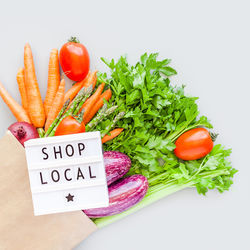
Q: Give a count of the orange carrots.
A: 10